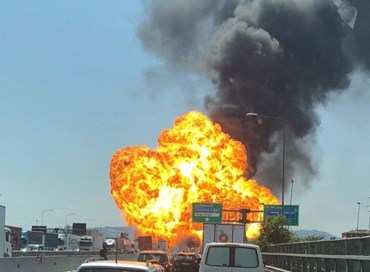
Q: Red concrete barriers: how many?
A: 0